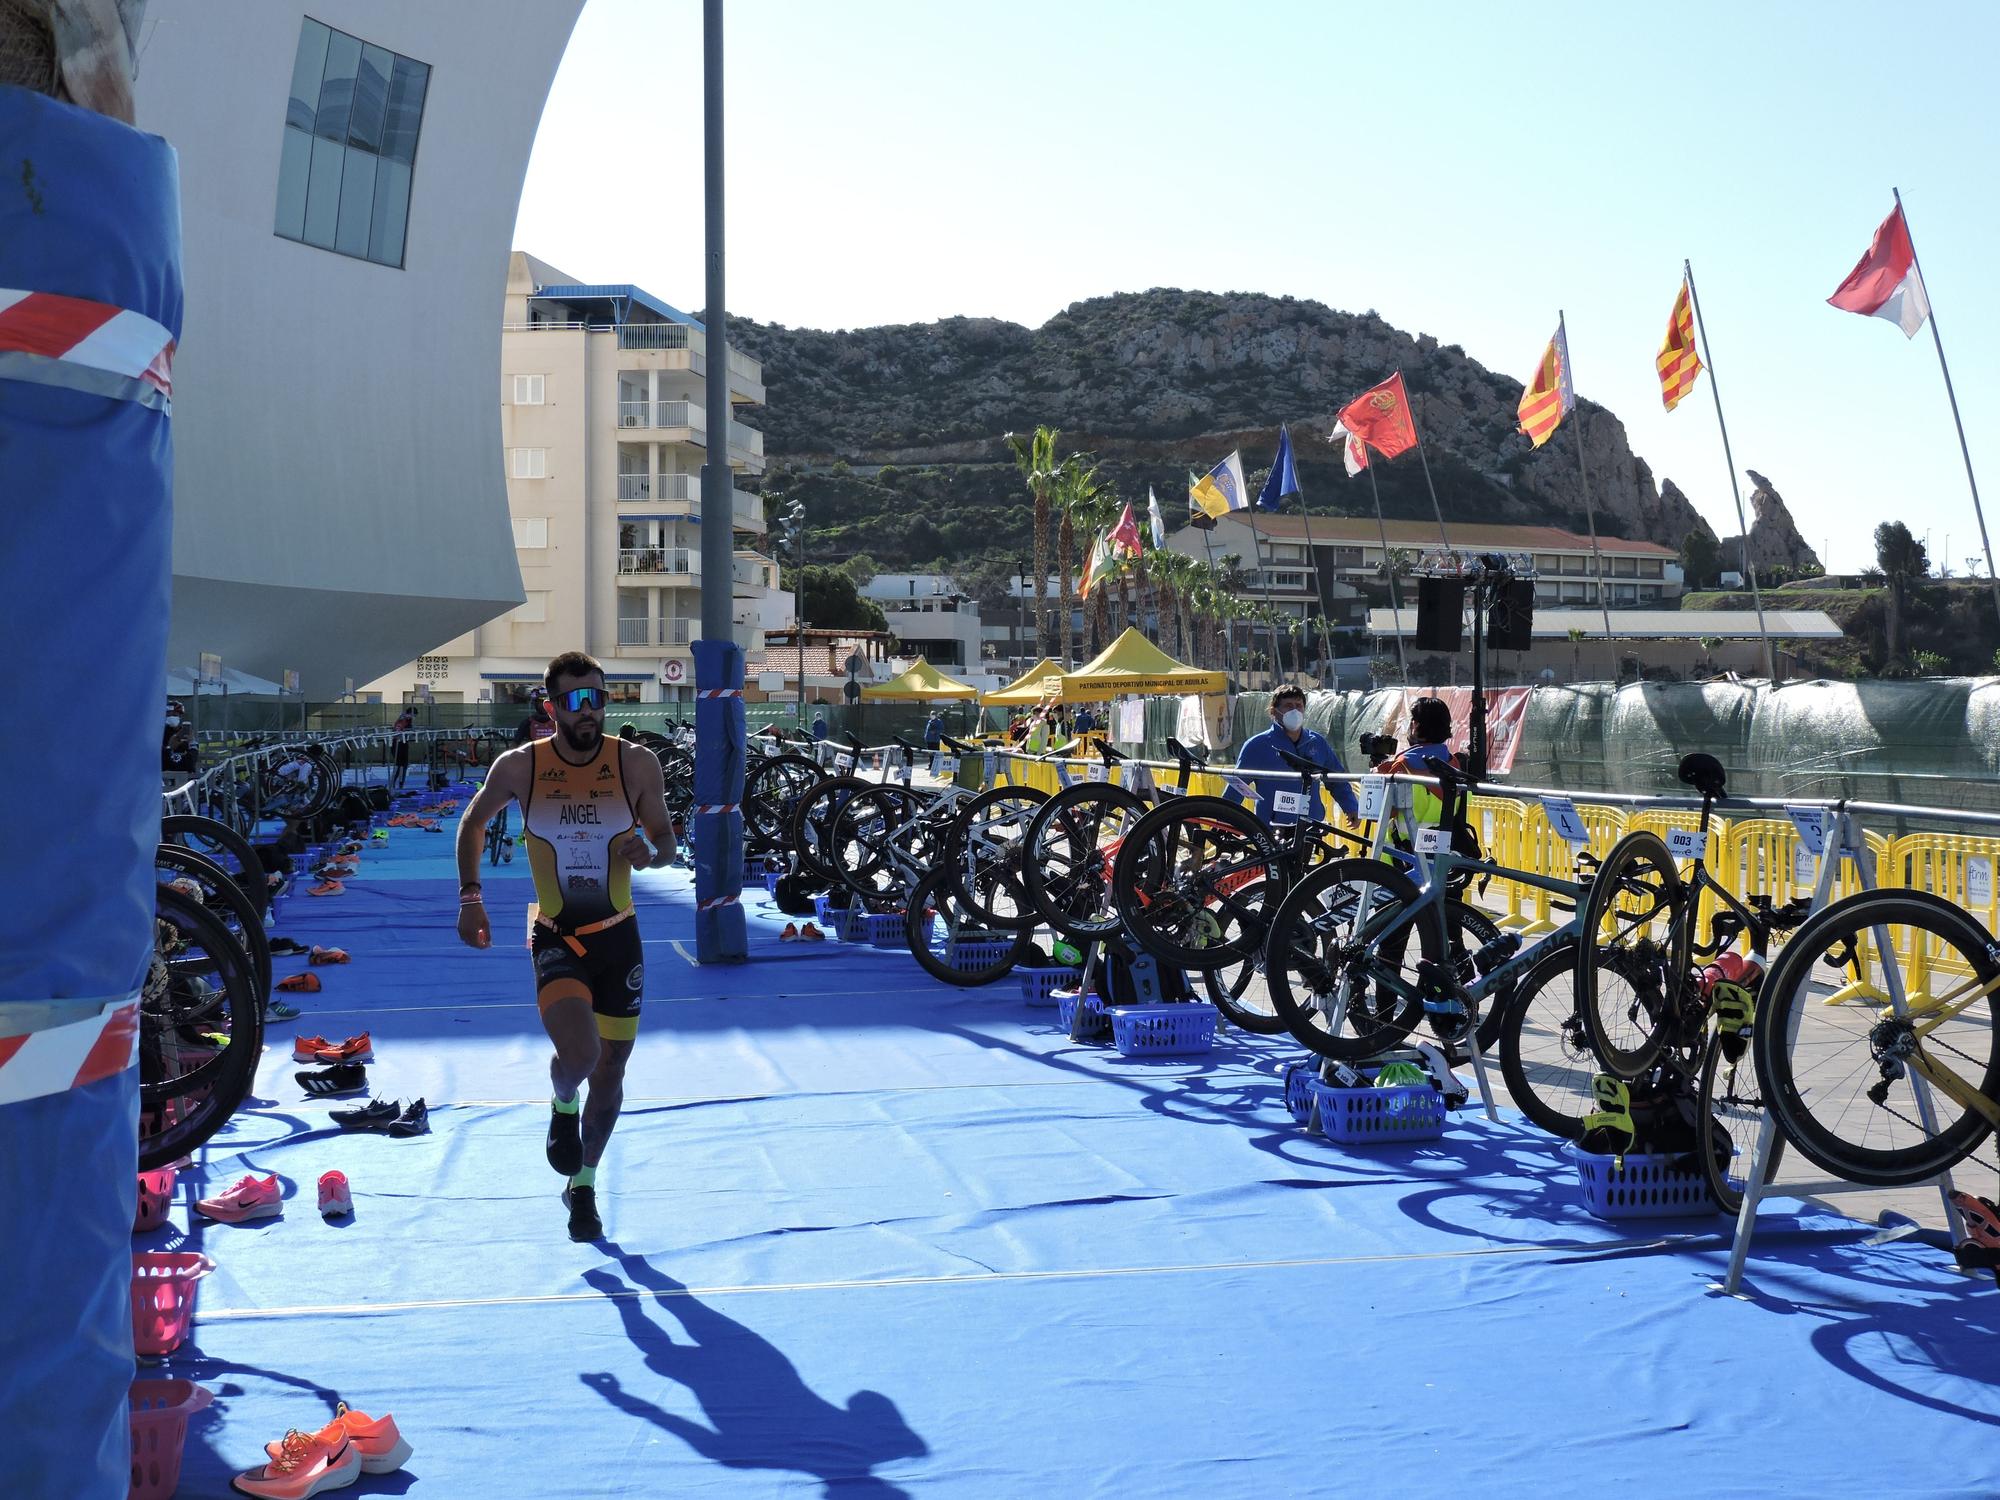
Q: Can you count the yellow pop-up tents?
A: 3